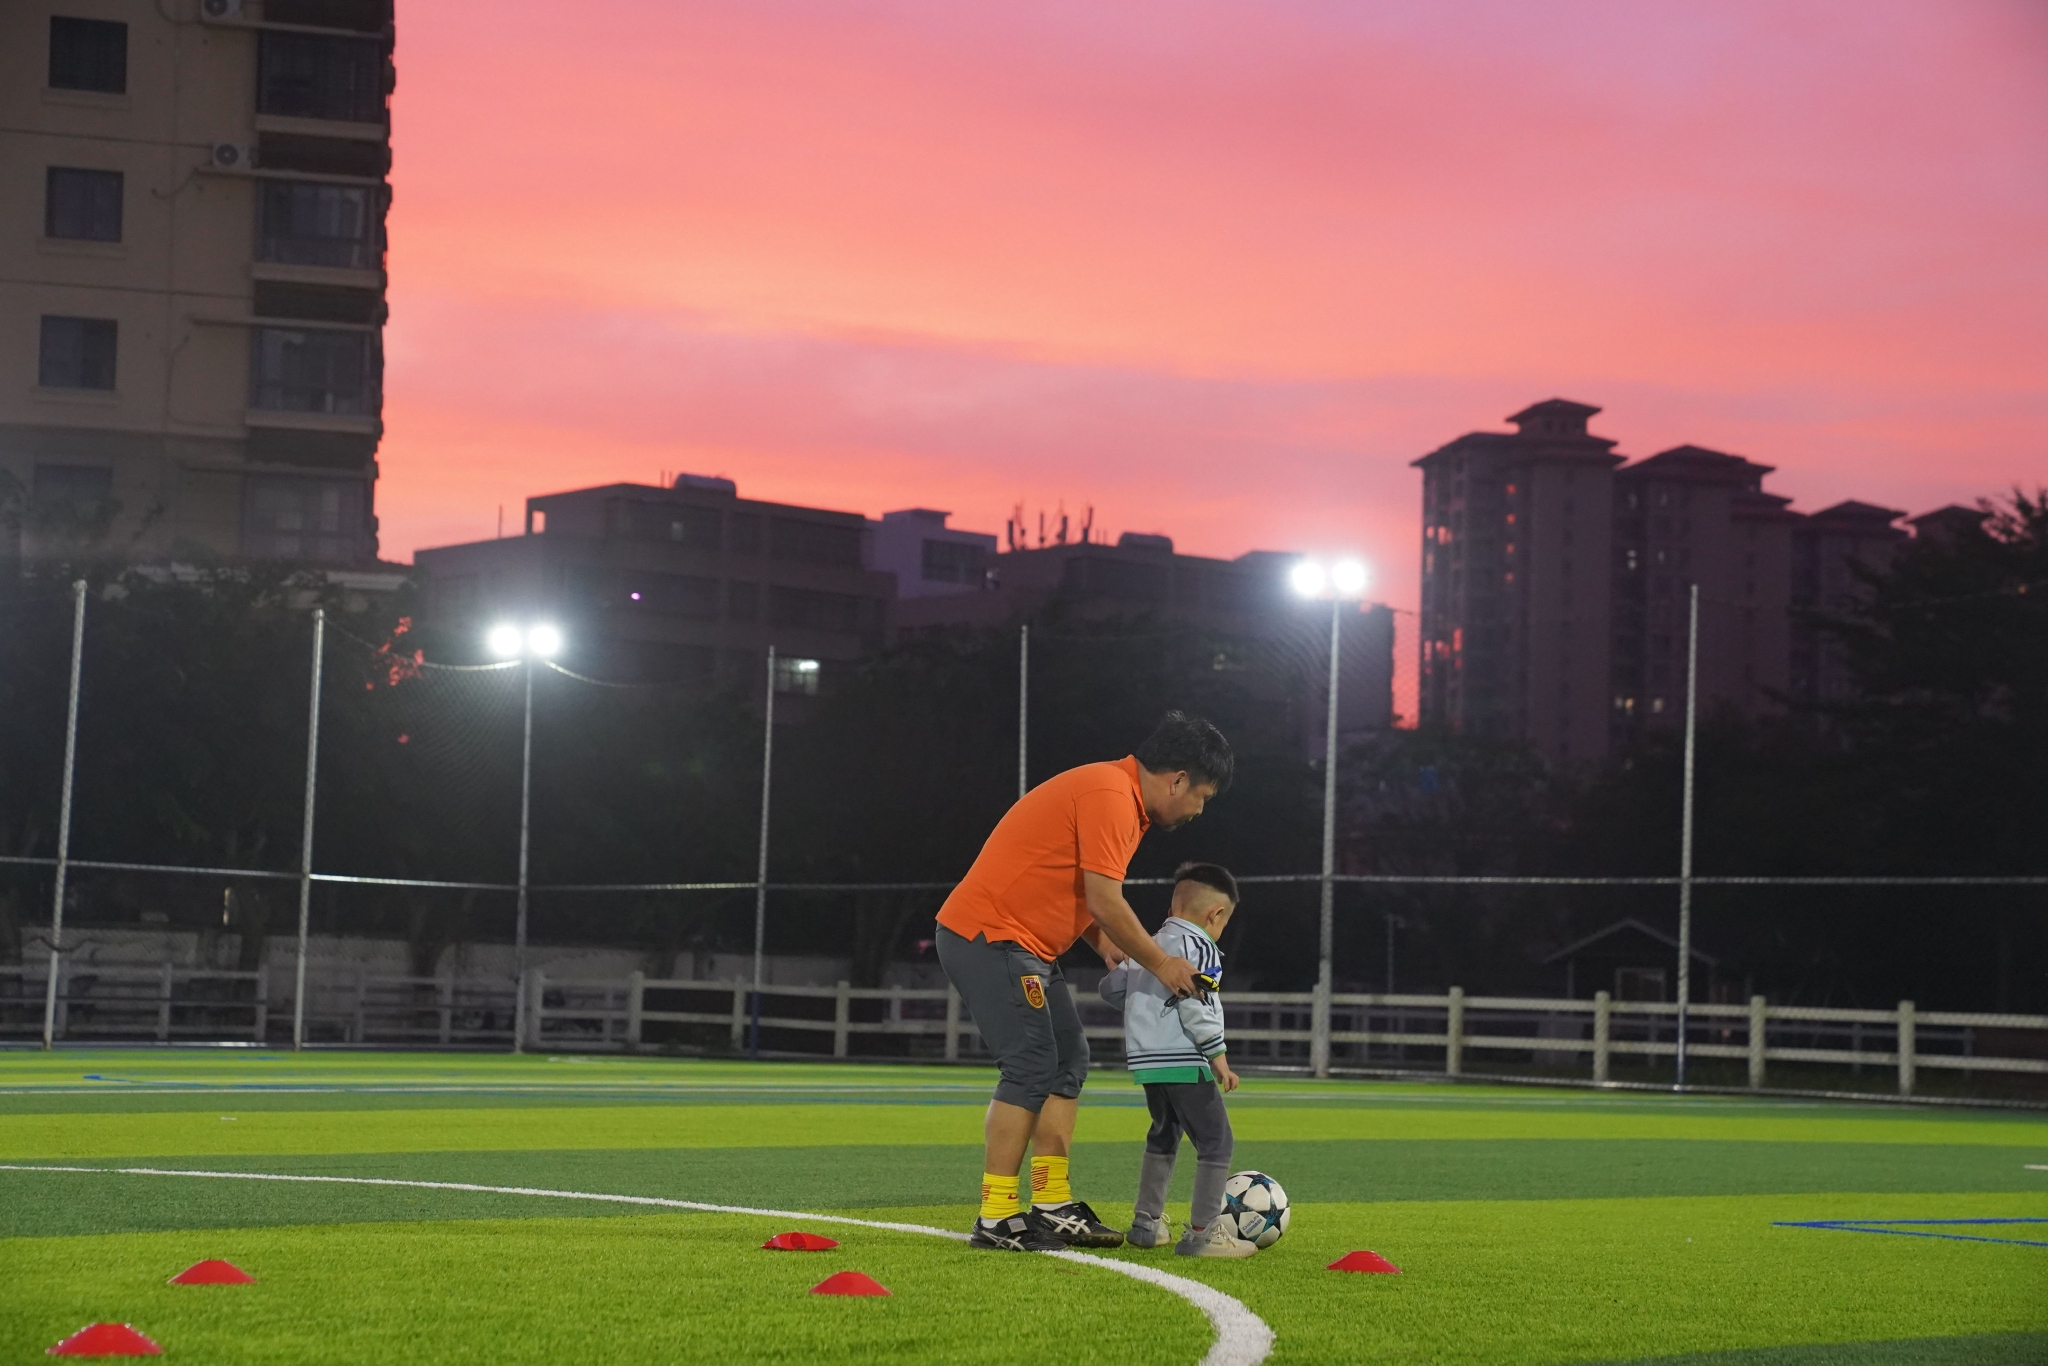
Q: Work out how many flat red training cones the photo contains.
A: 5